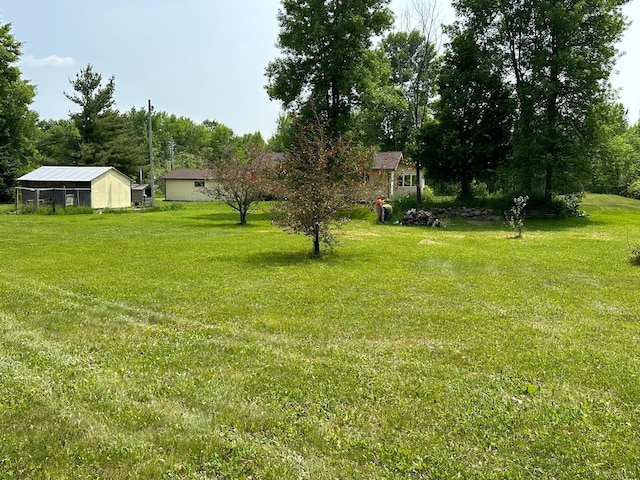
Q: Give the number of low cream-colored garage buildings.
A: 1